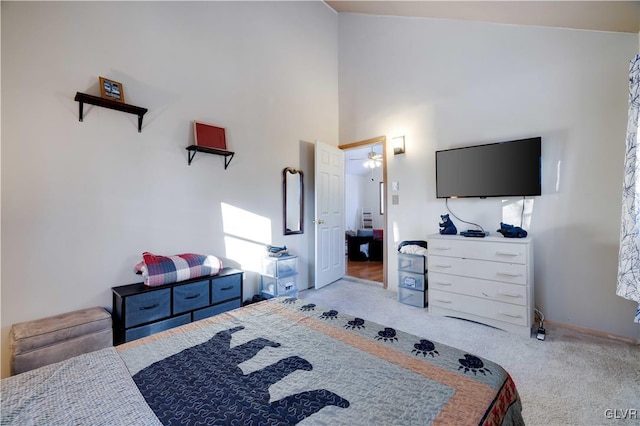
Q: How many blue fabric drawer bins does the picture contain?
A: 5